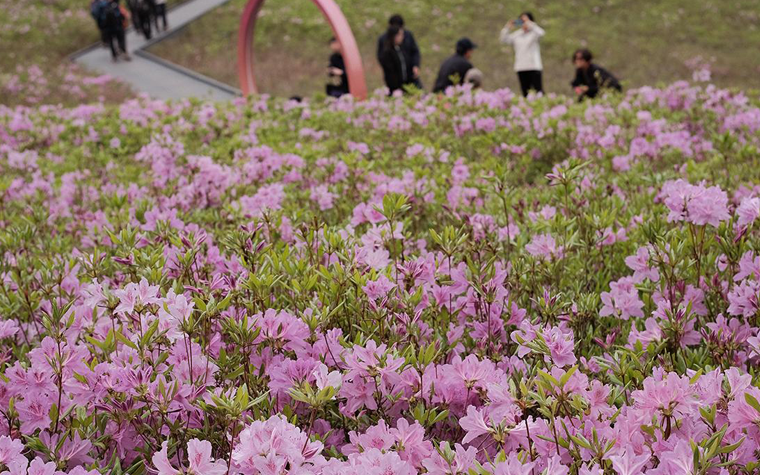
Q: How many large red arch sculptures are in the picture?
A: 1